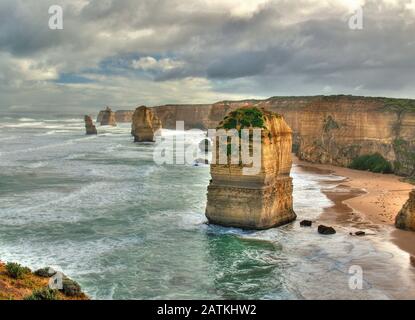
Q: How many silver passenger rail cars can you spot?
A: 0